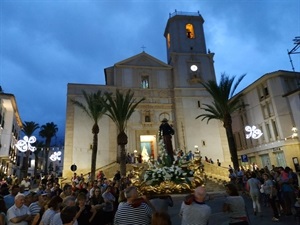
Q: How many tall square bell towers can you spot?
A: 1